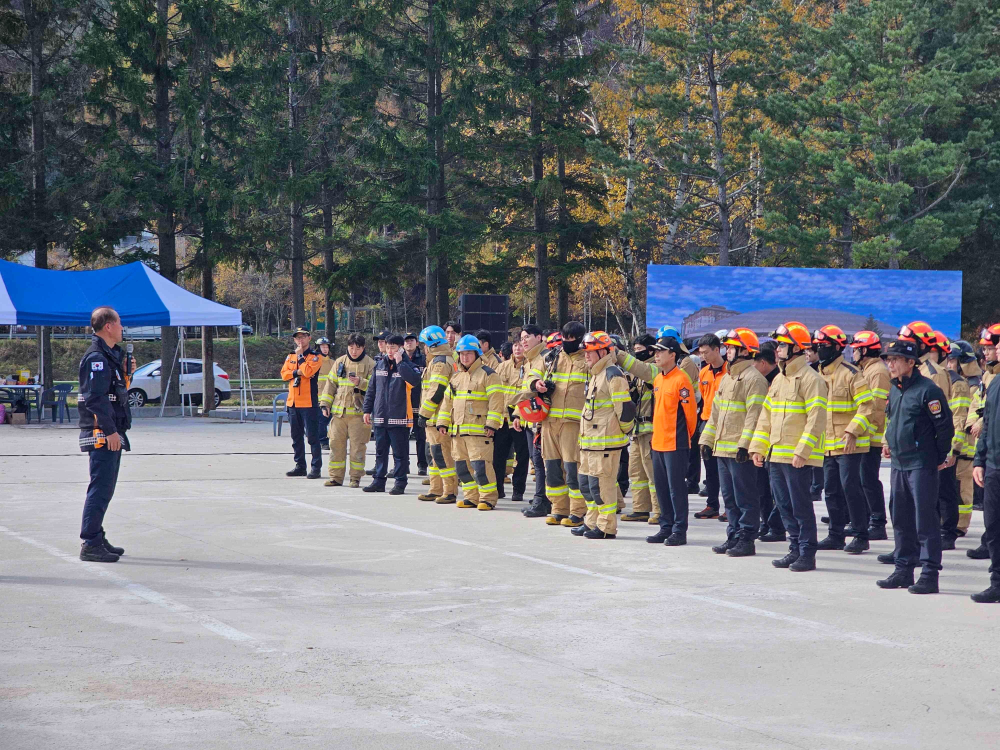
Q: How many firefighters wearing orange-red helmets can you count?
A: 9